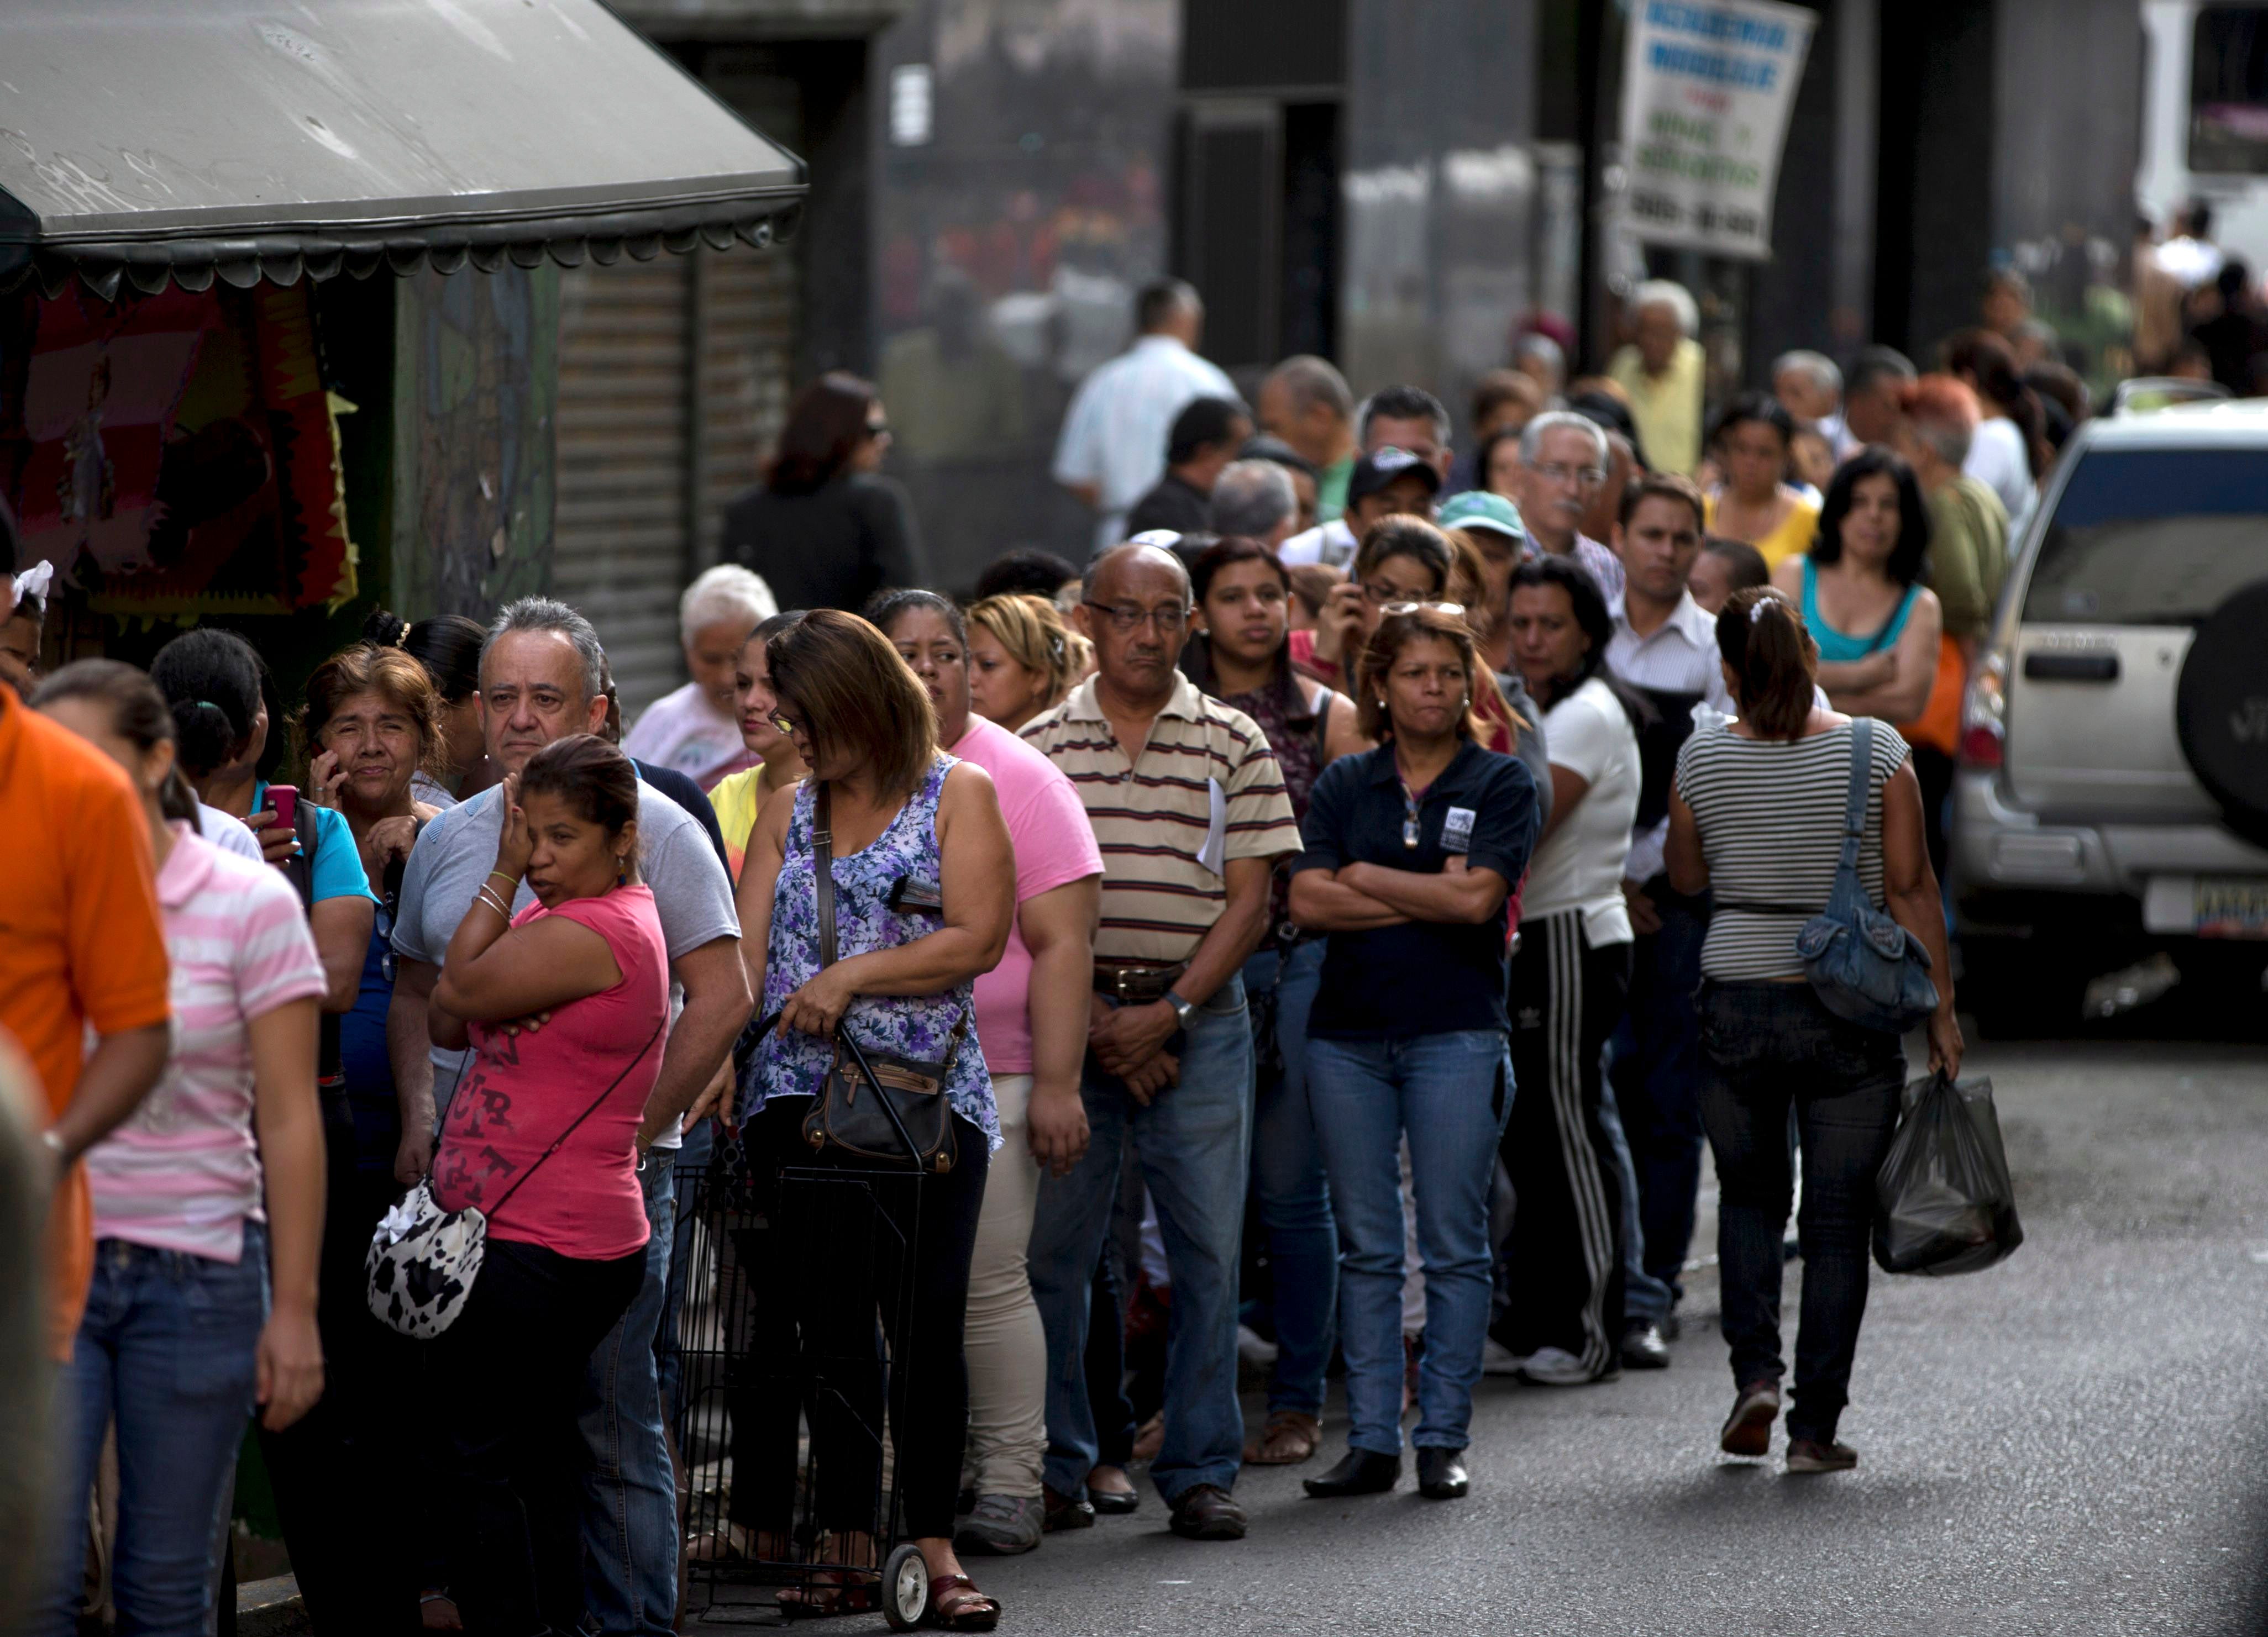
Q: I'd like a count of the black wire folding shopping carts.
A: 1